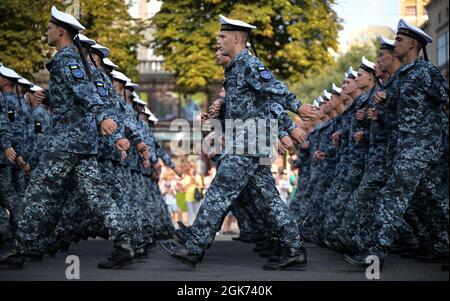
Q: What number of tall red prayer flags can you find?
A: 0